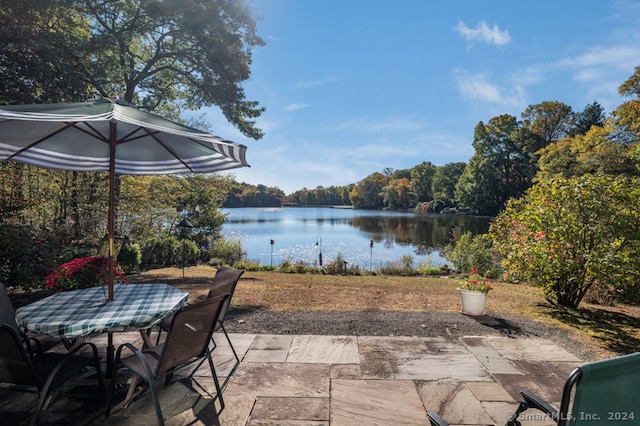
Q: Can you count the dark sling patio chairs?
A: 4